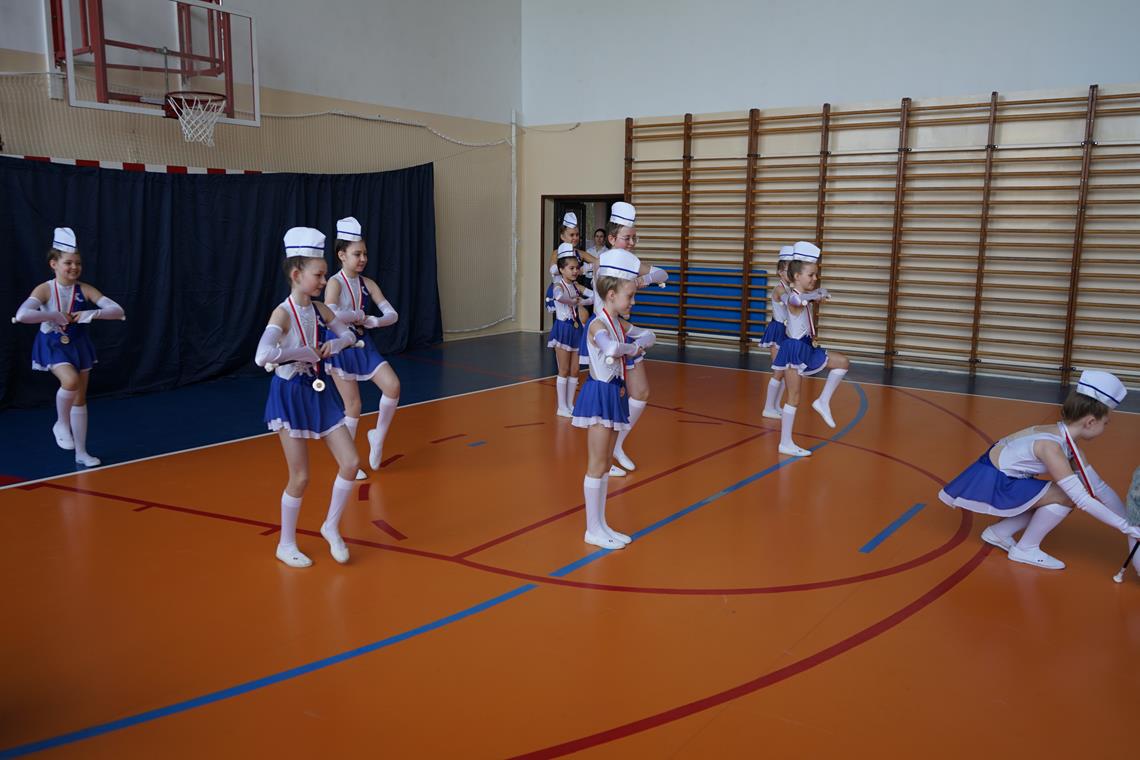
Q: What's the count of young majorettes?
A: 10